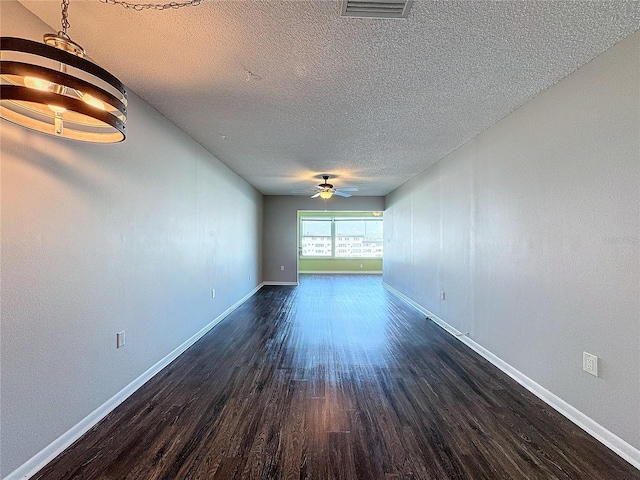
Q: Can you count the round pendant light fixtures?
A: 1